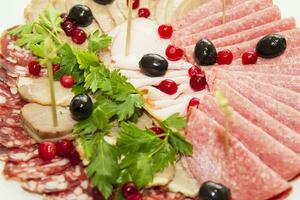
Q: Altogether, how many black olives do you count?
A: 7